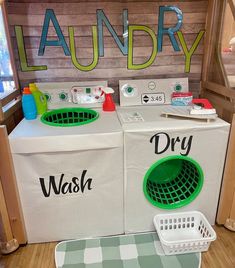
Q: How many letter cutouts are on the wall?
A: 7